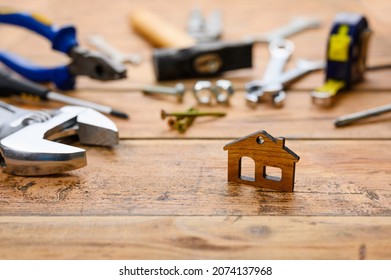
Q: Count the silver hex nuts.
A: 2